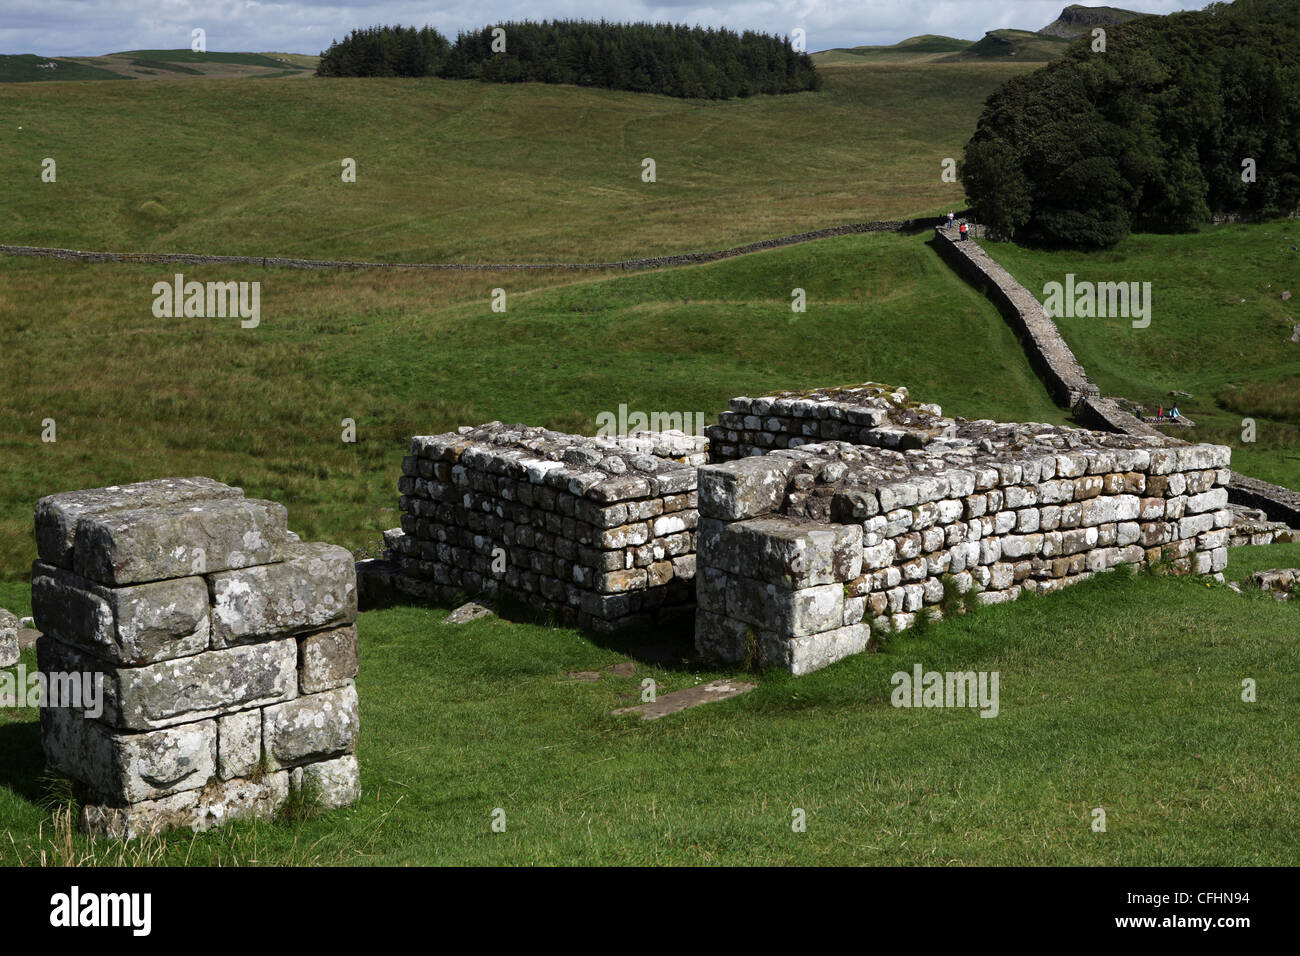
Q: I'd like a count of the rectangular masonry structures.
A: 3